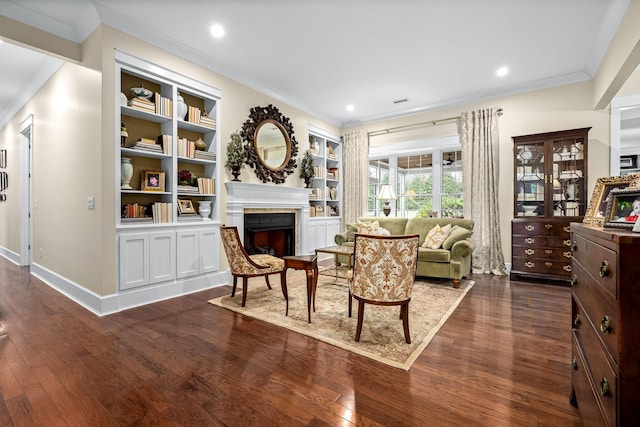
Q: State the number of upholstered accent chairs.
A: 2